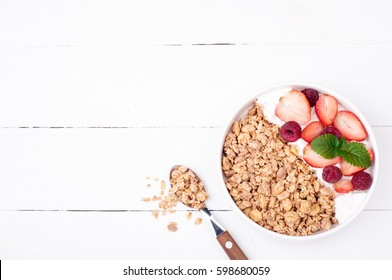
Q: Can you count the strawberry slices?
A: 8